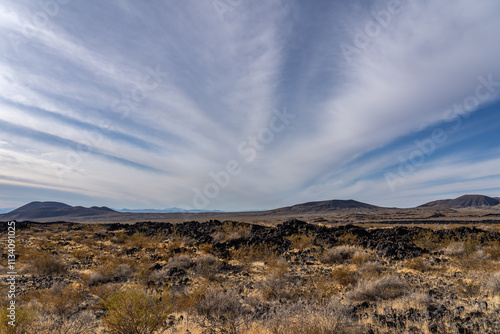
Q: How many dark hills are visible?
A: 3